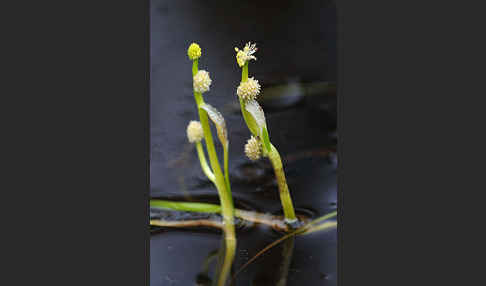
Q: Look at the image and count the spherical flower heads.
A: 6